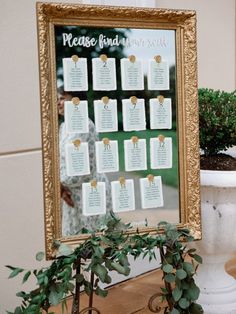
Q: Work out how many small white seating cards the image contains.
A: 15